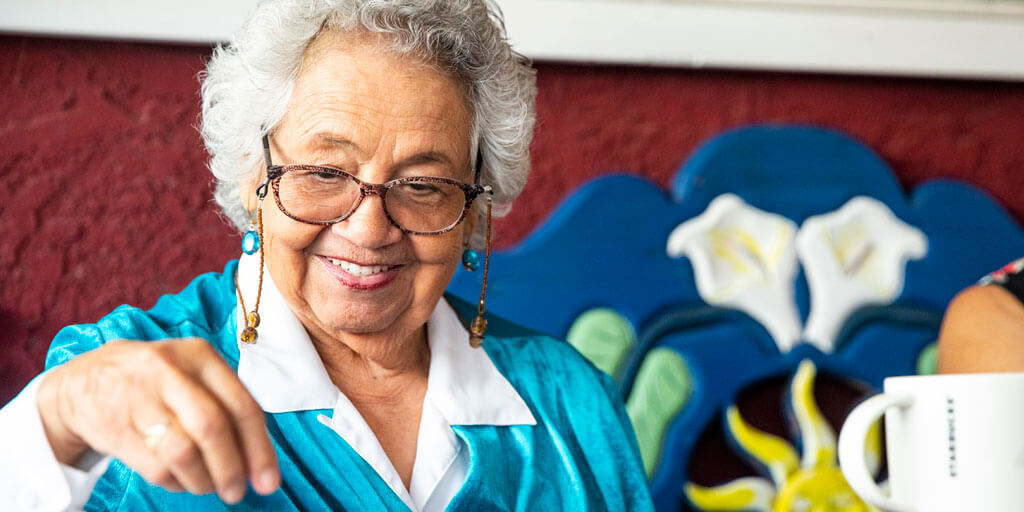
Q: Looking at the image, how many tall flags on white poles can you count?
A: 0